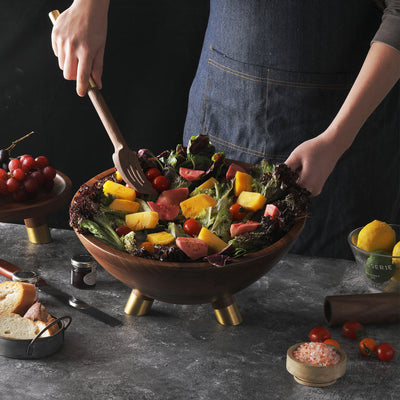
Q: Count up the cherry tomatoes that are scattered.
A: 5